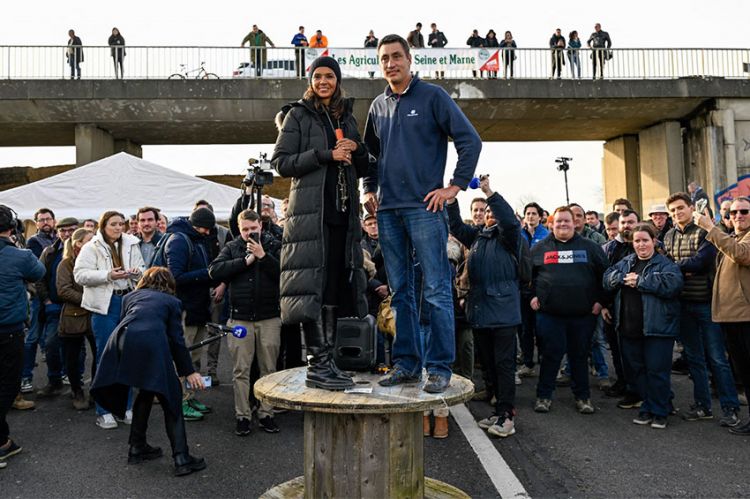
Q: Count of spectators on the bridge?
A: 14